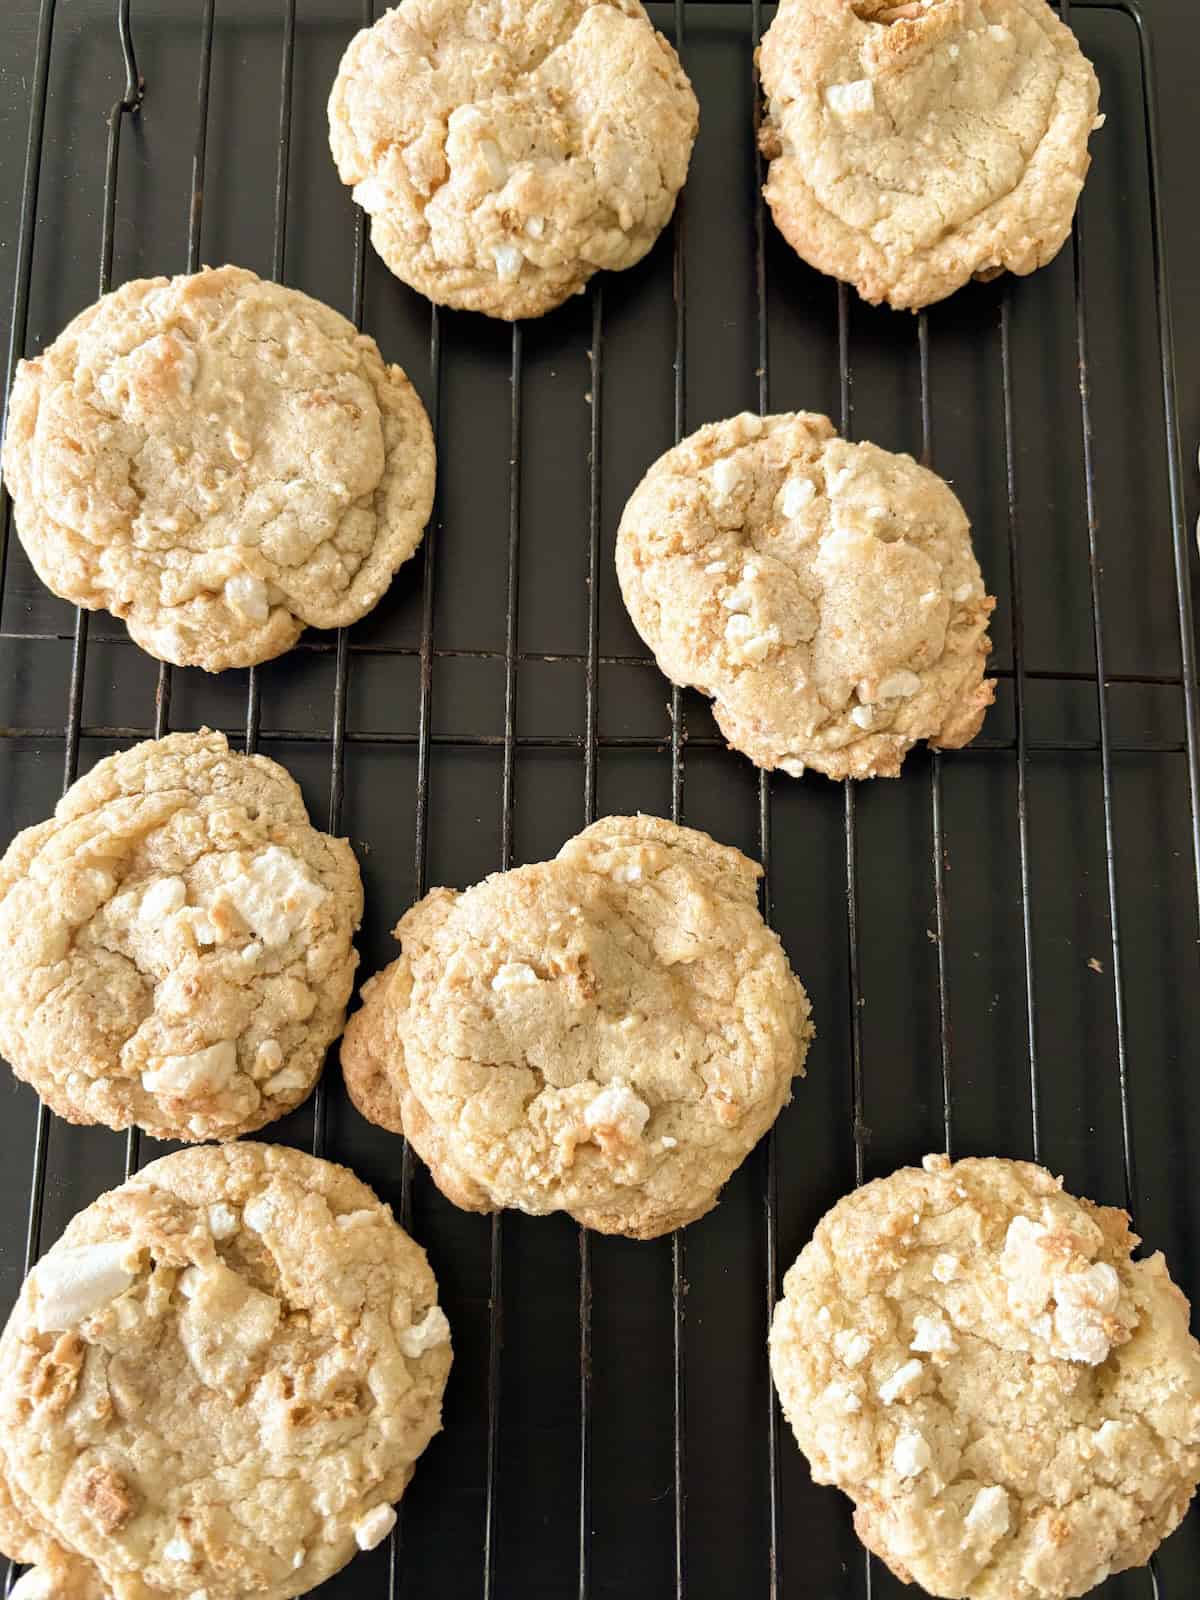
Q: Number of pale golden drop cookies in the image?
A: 8